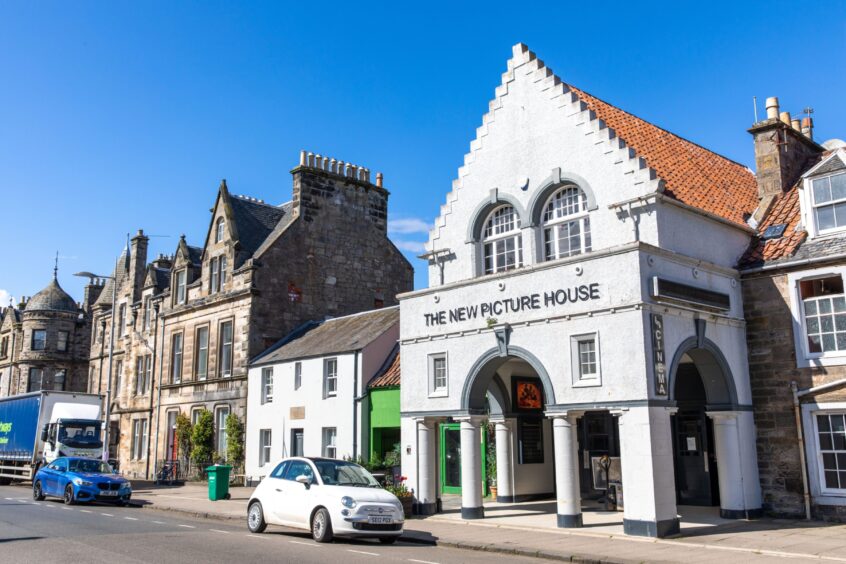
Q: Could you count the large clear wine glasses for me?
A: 0